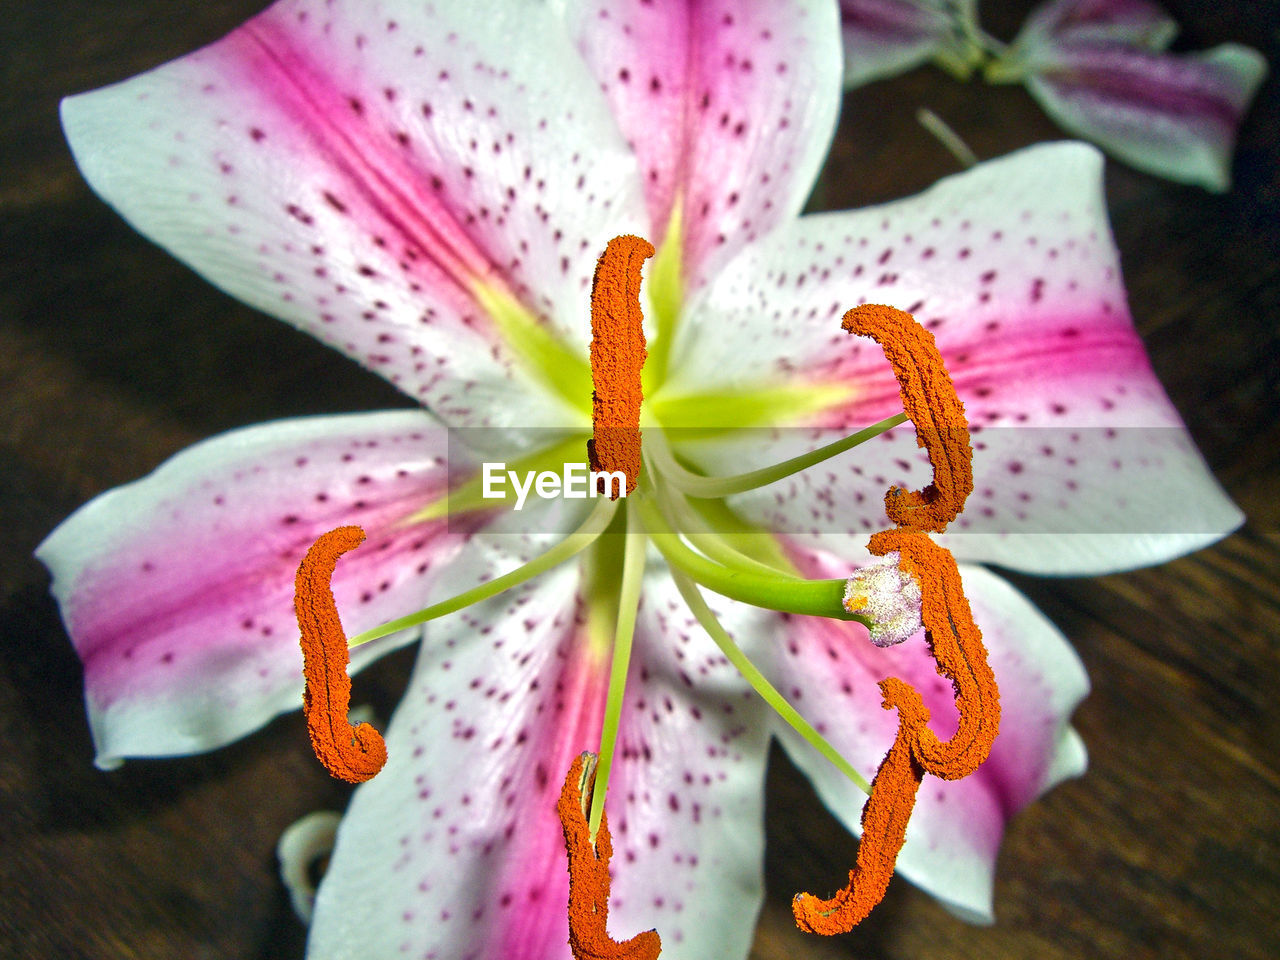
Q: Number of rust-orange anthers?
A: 6